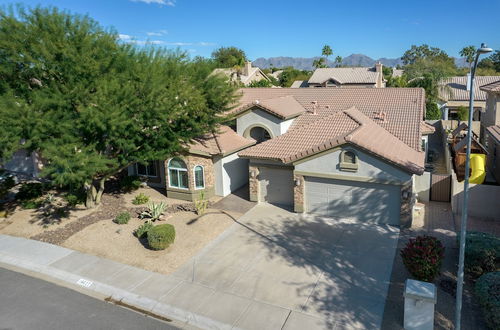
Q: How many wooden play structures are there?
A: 1